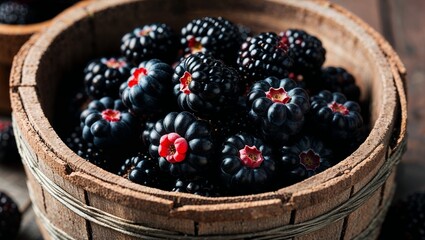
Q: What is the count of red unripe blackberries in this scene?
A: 0